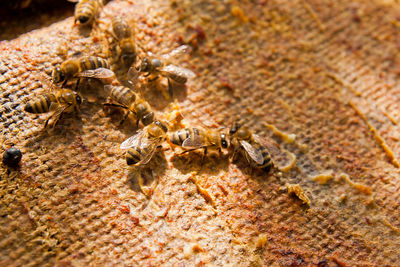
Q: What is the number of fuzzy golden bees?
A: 9